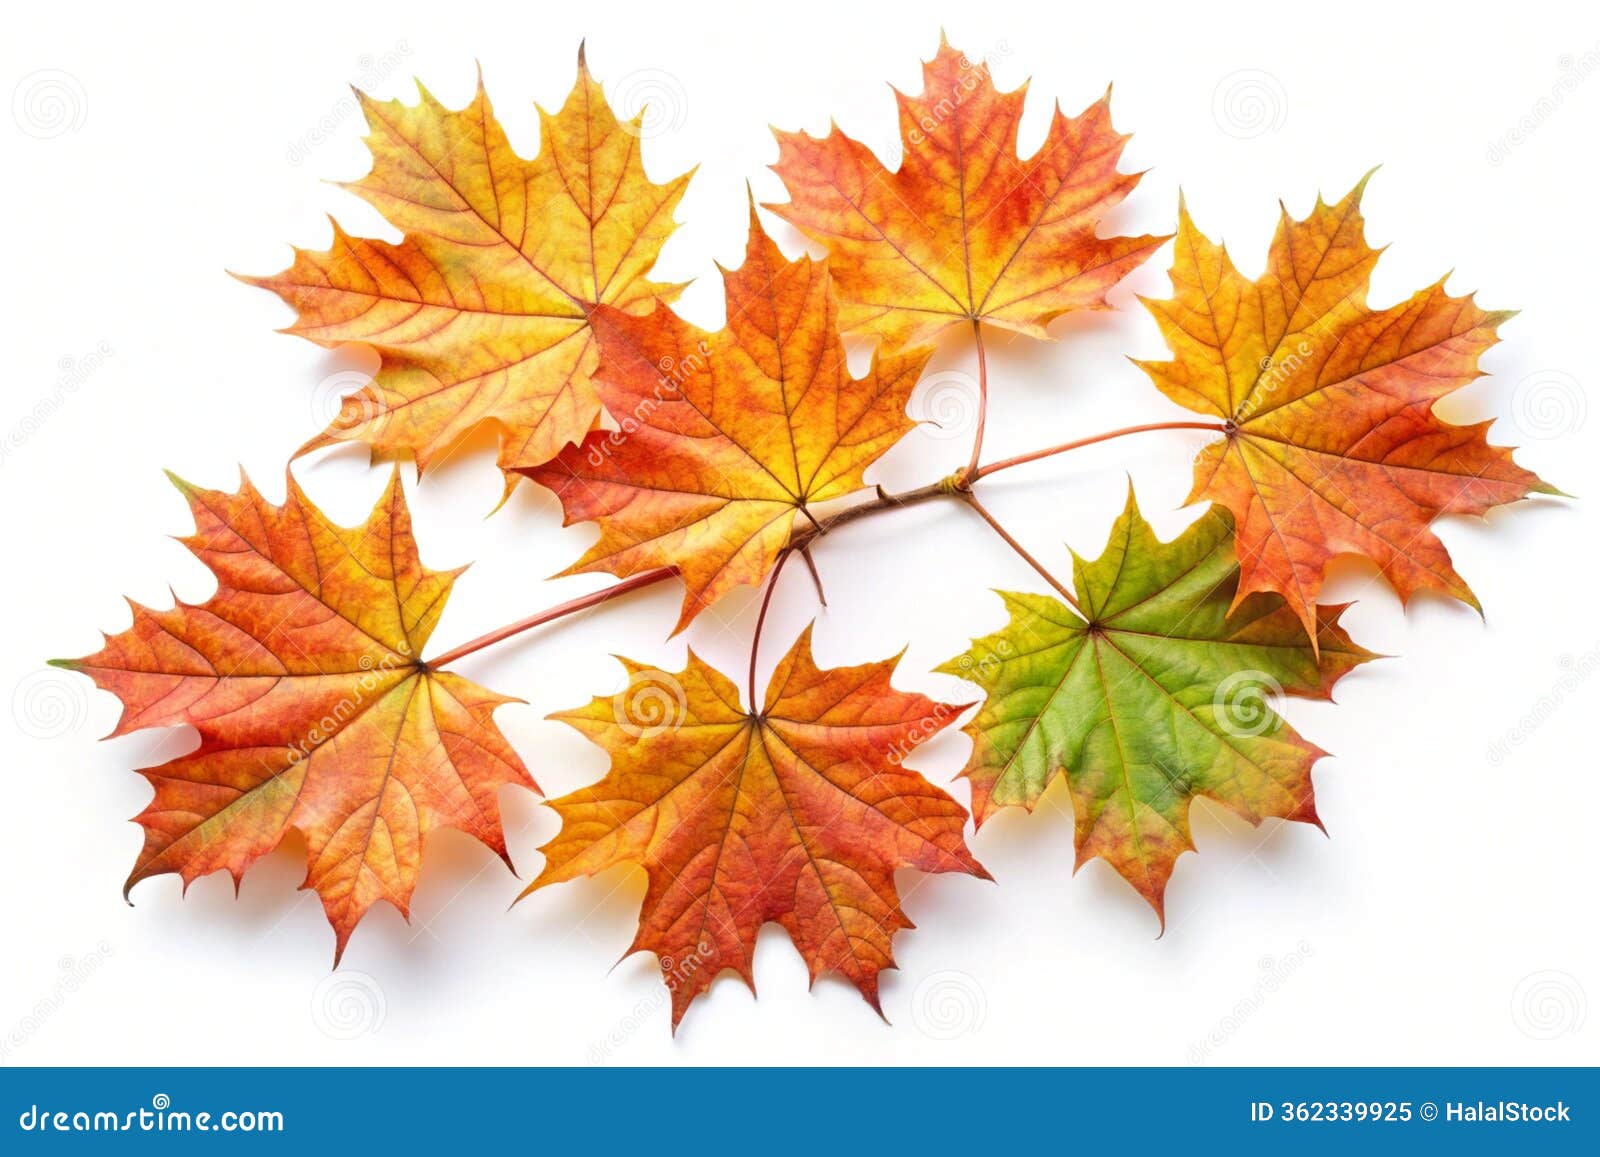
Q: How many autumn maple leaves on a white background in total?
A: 7